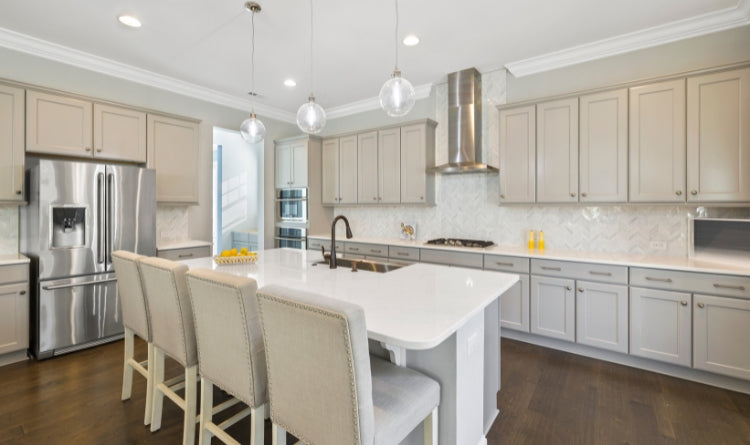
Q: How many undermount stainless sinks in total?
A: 1